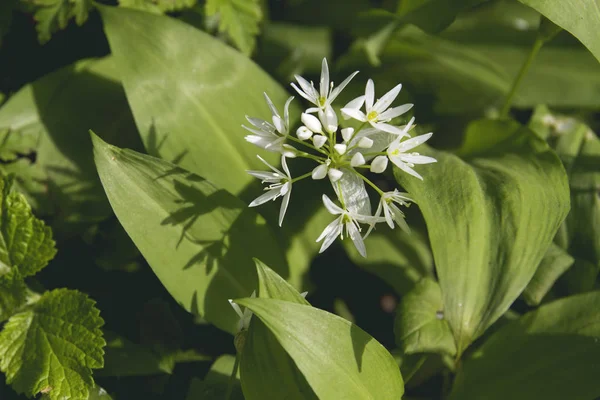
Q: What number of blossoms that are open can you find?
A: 7